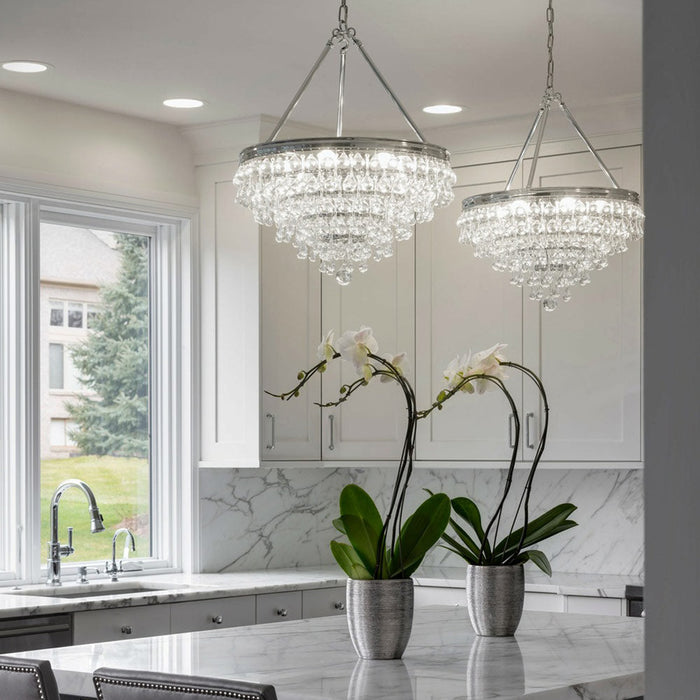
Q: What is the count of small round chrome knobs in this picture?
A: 4